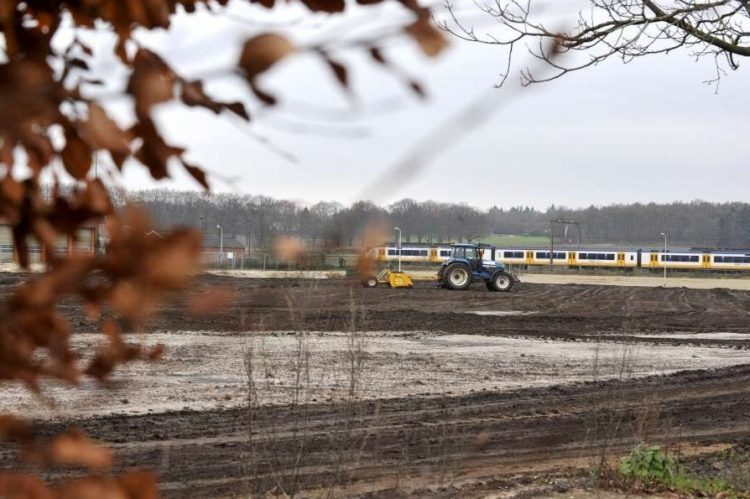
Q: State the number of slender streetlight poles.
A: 3